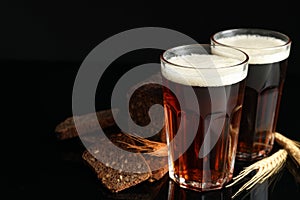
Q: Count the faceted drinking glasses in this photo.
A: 2